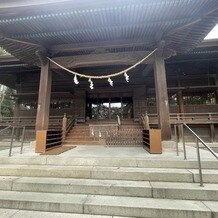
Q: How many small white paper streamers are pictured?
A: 4